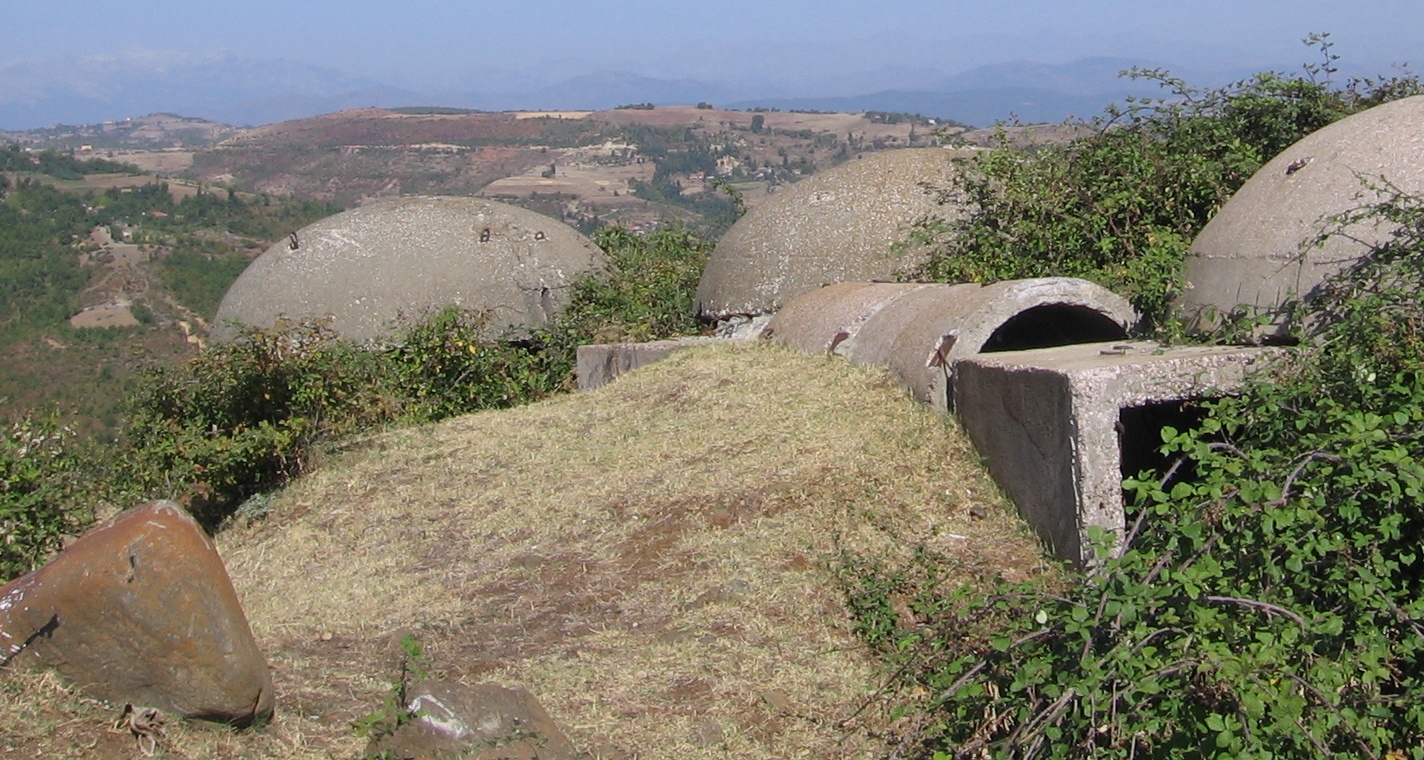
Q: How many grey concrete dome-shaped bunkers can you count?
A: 3